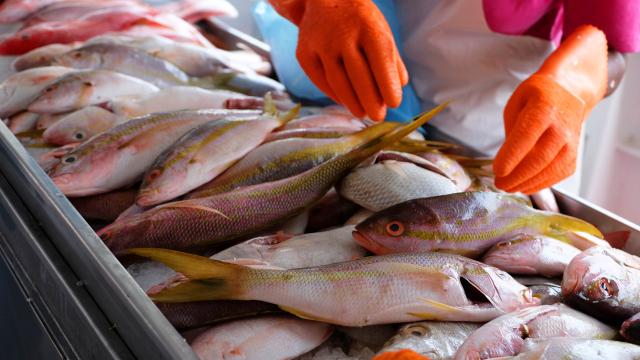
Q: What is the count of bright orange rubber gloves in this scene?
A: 2